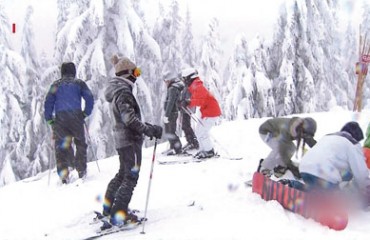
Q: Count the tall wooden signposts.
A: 1